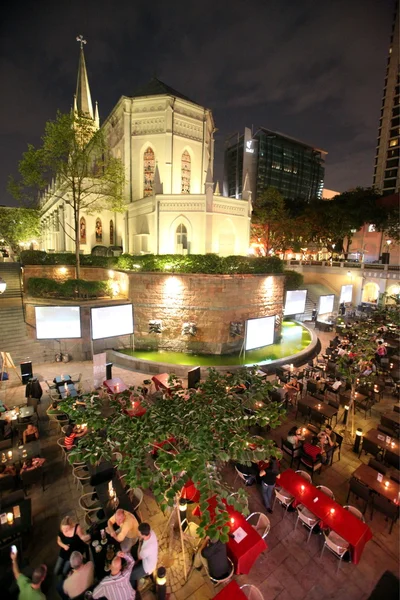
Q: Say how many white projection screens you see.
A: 6